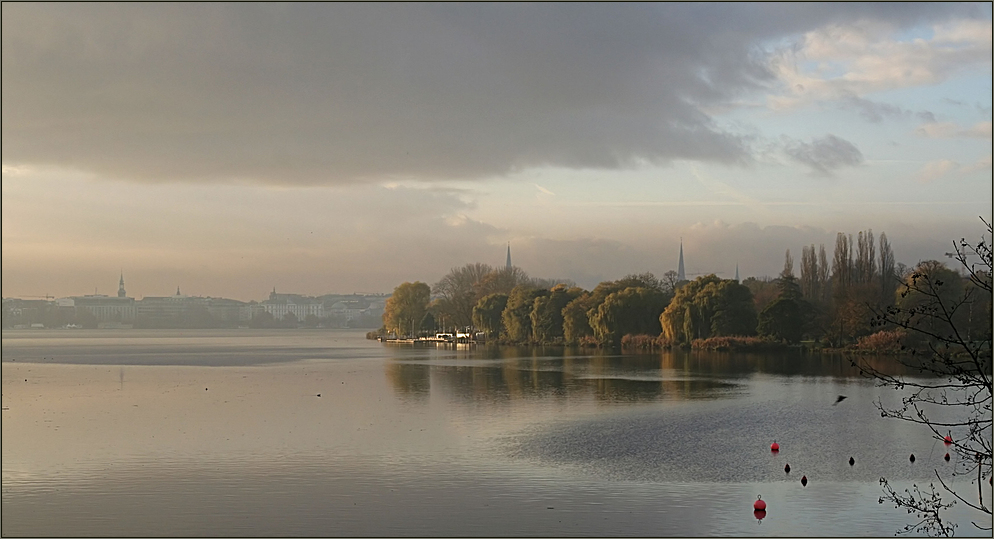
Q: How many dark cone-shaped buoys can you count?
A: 5